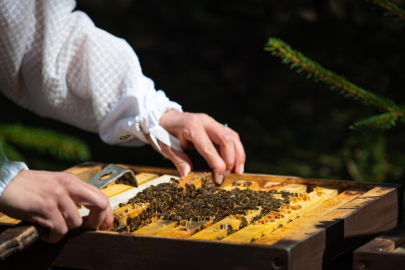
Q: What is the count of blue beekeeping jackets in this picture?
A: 0